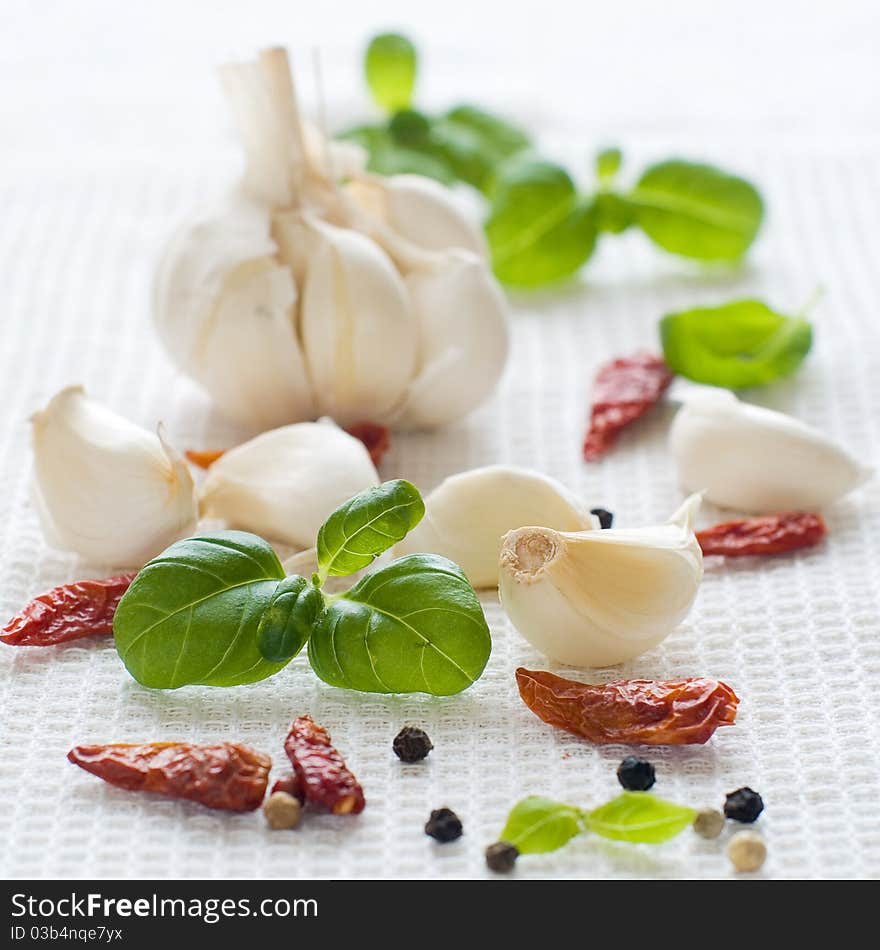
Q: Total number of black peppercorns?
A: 6